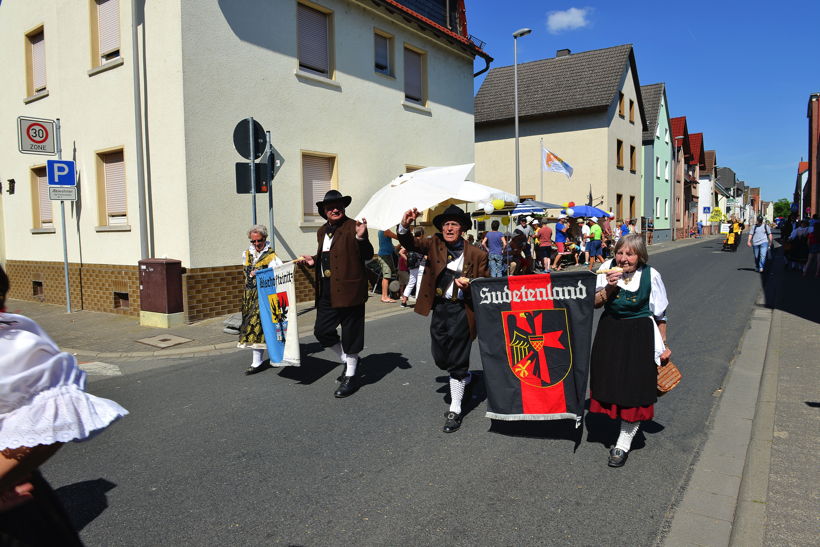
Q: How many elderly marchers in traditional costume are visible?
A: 4